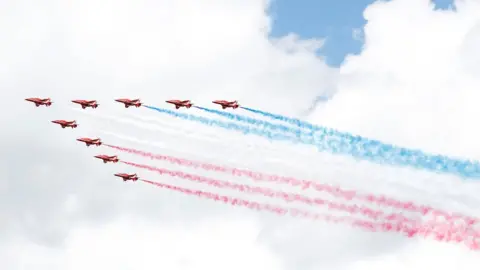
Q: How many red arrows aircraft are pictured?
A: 9